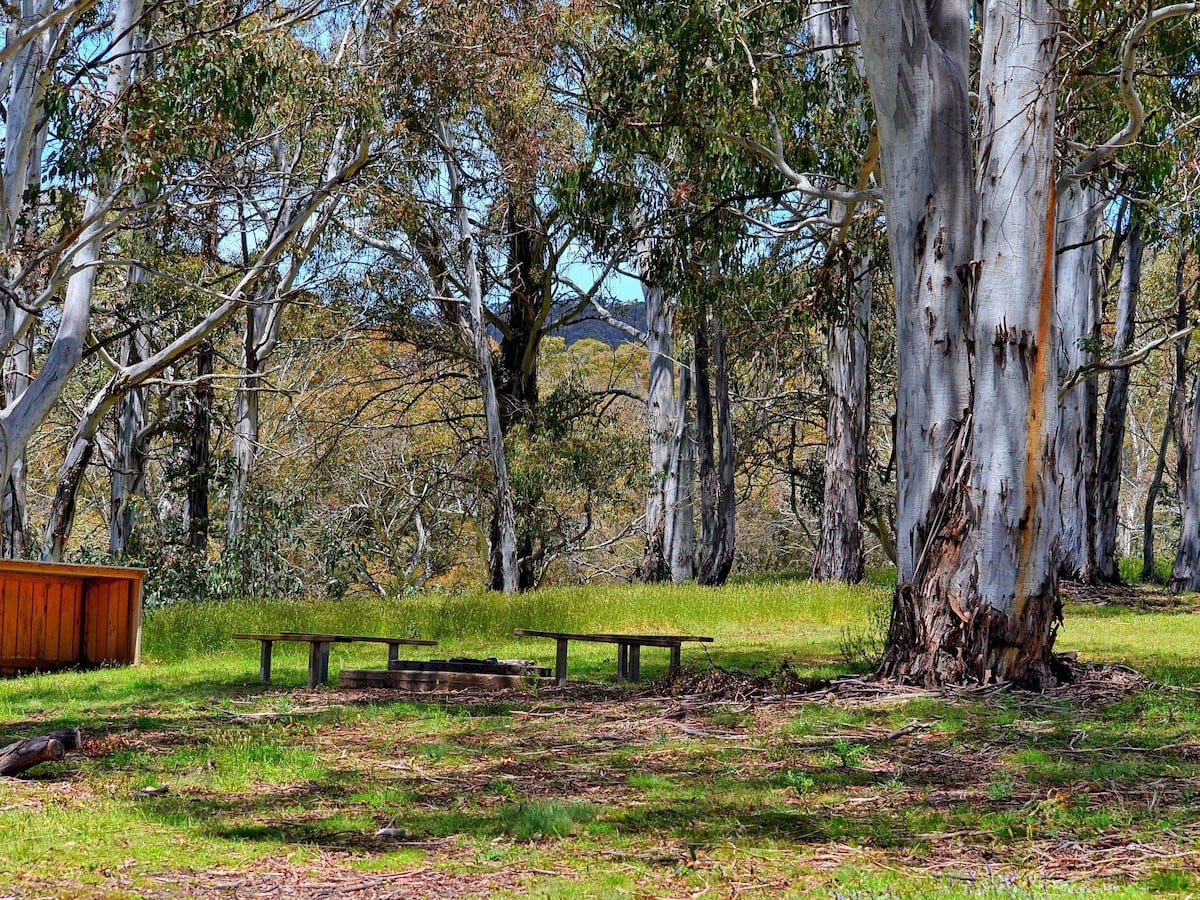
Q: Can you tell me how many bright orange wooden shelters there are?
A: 1